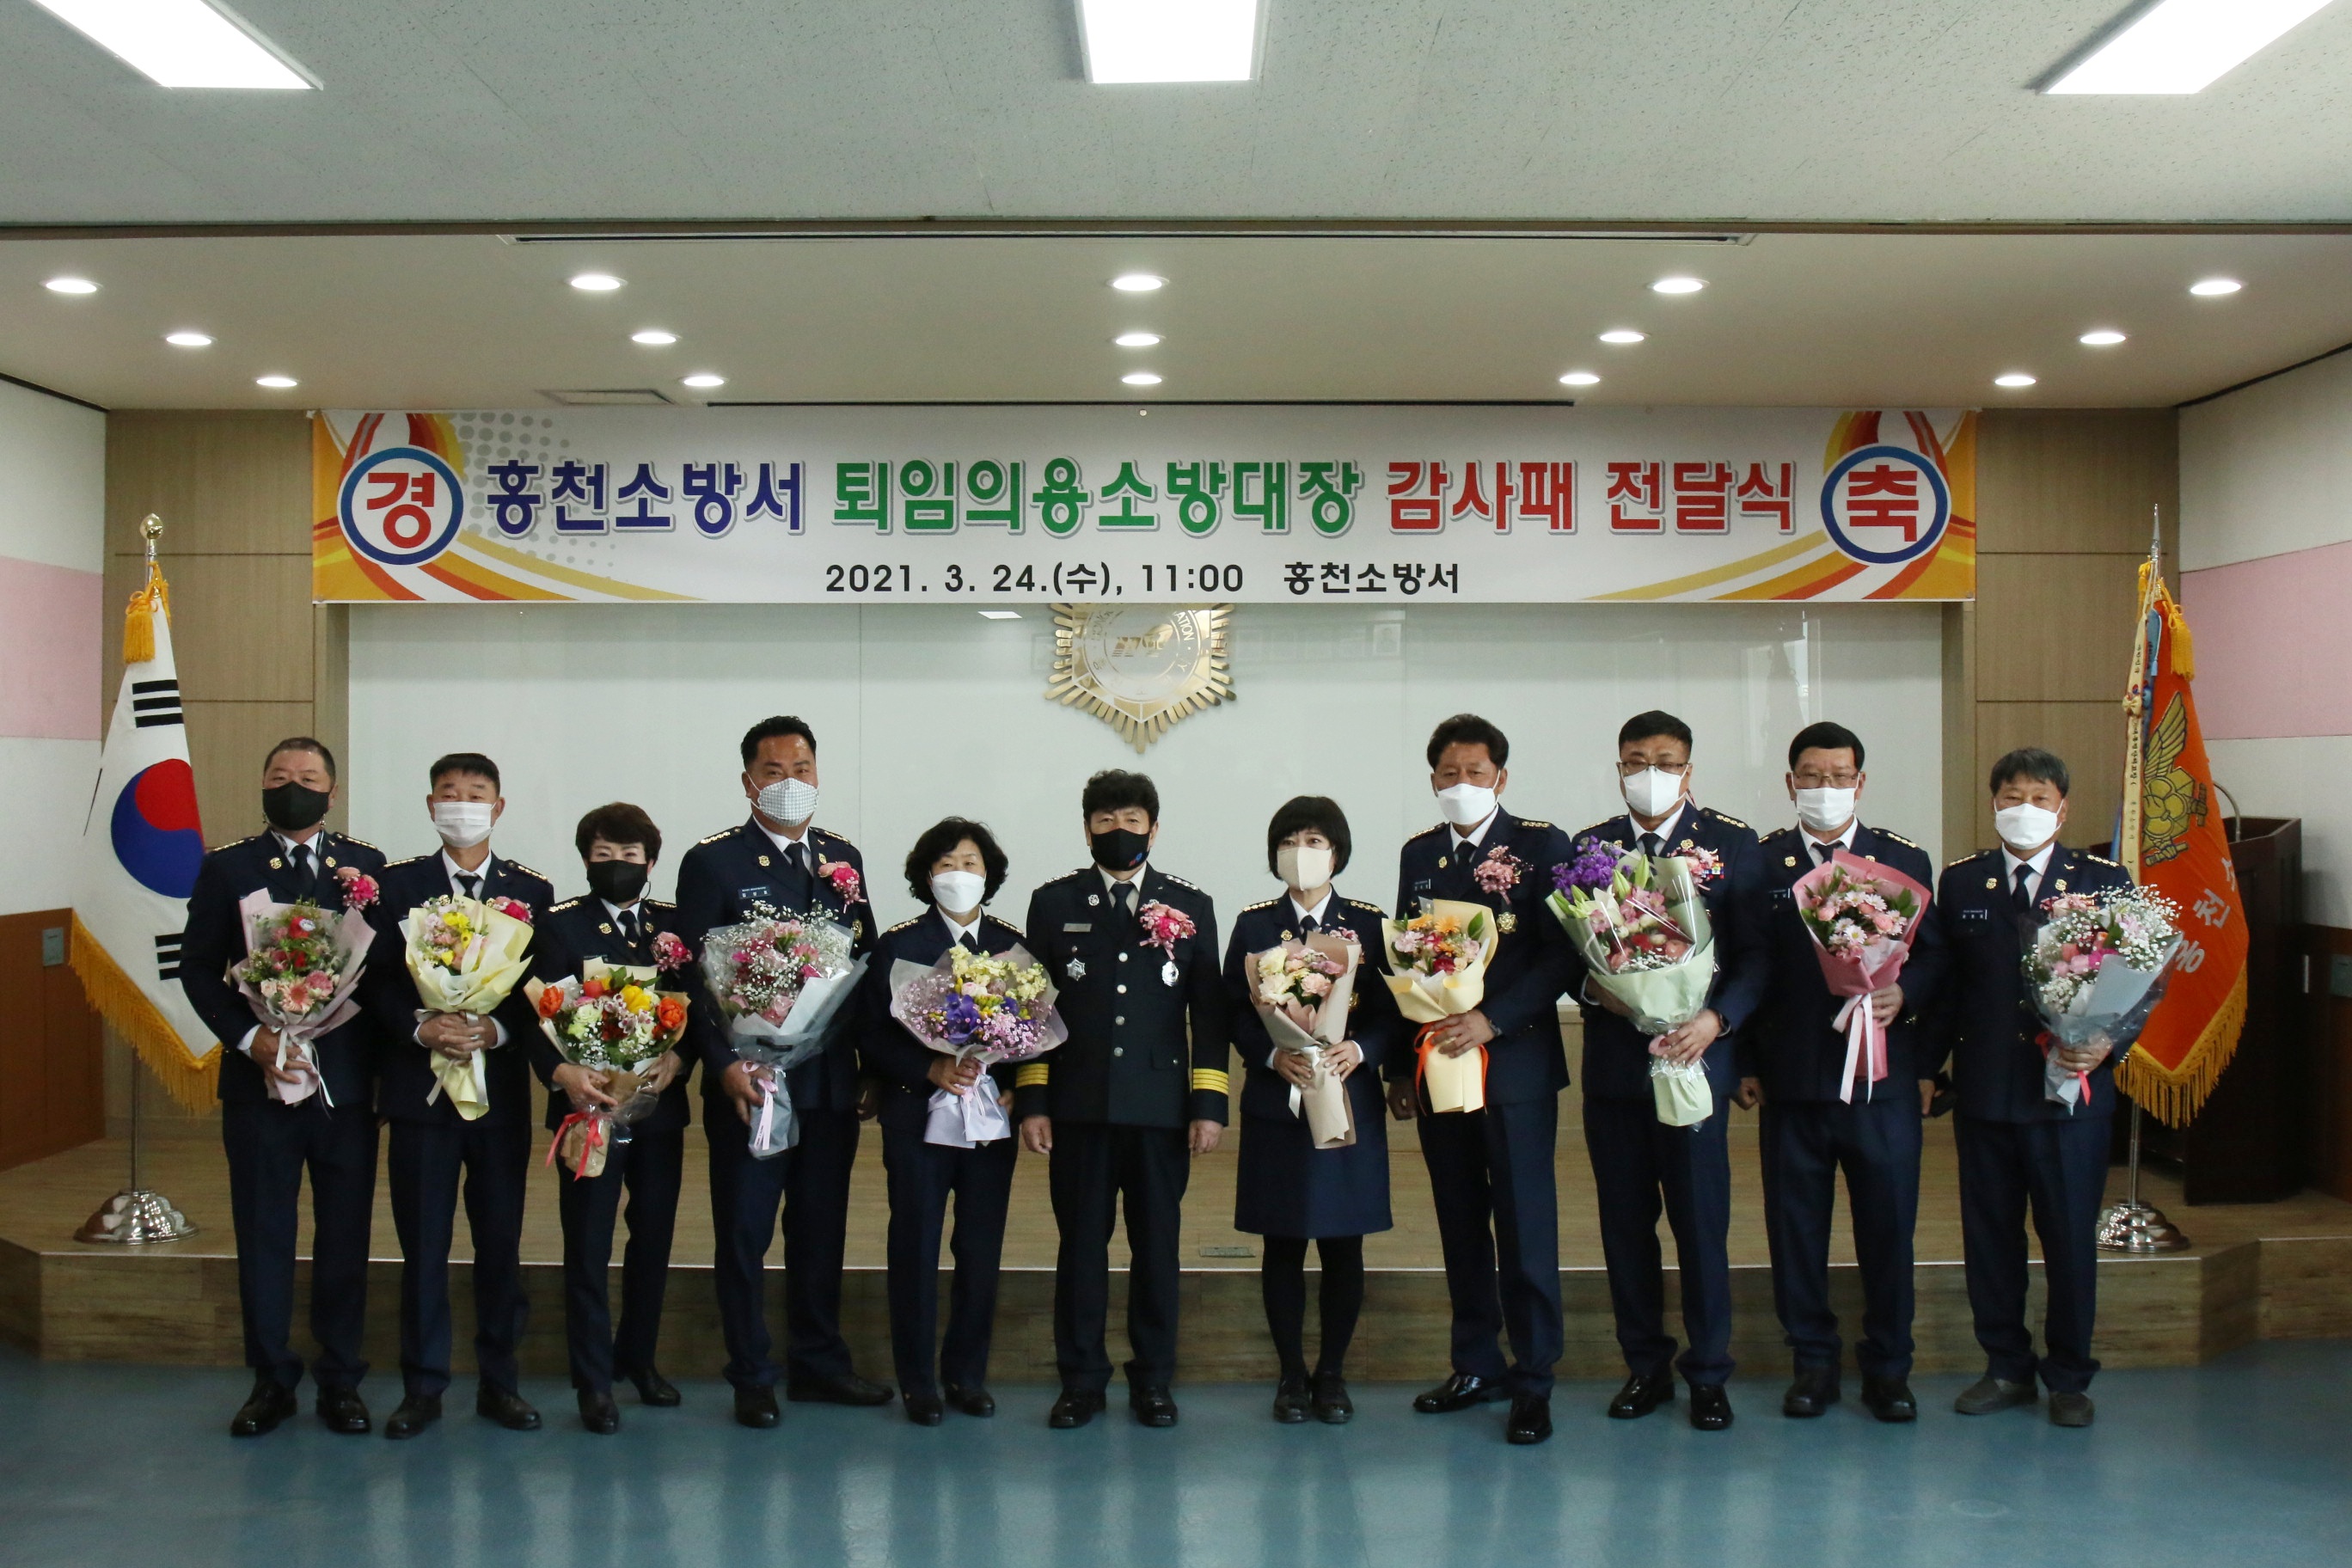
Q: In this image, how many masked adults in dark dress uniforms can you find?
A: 11